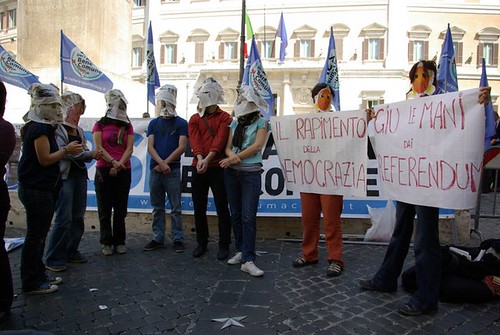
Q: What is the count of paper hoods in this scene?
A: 6